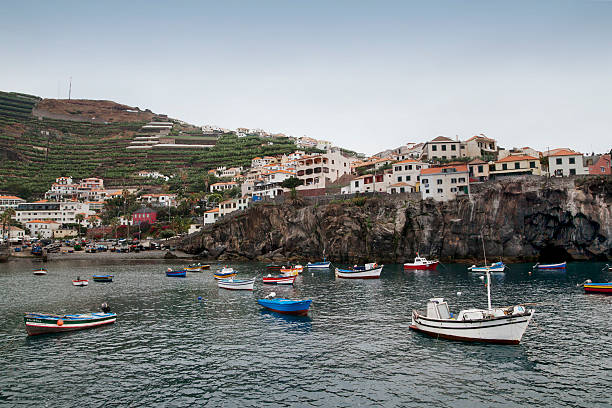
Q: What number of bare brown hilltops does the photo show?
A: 1